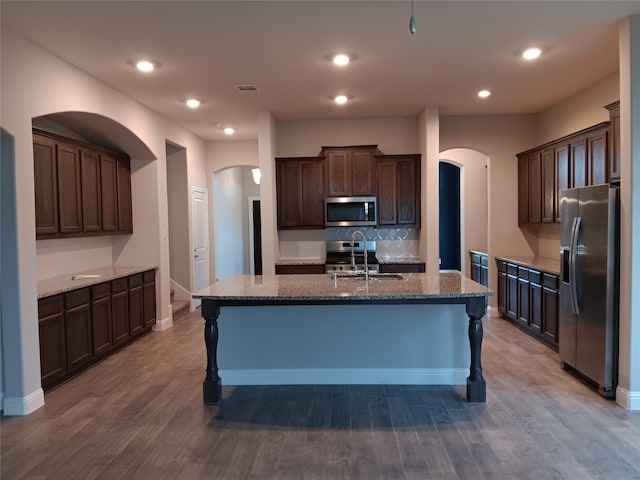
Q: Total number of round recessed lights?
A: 7